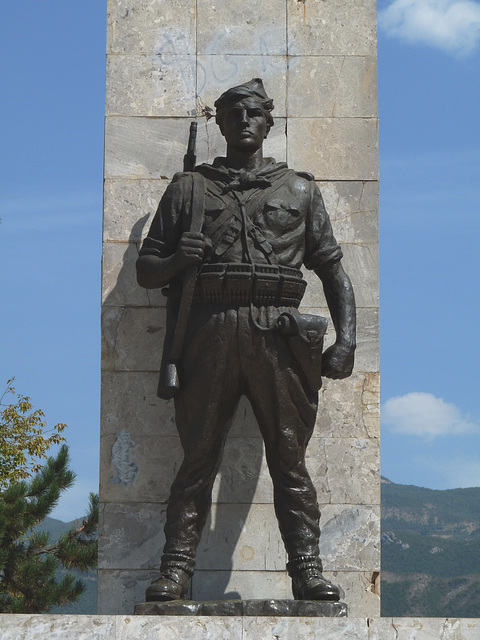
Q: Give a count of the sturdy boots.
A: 2